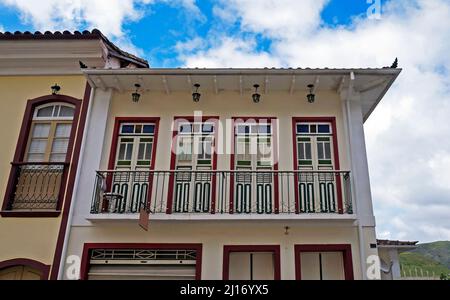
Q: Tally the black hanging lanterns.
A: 4